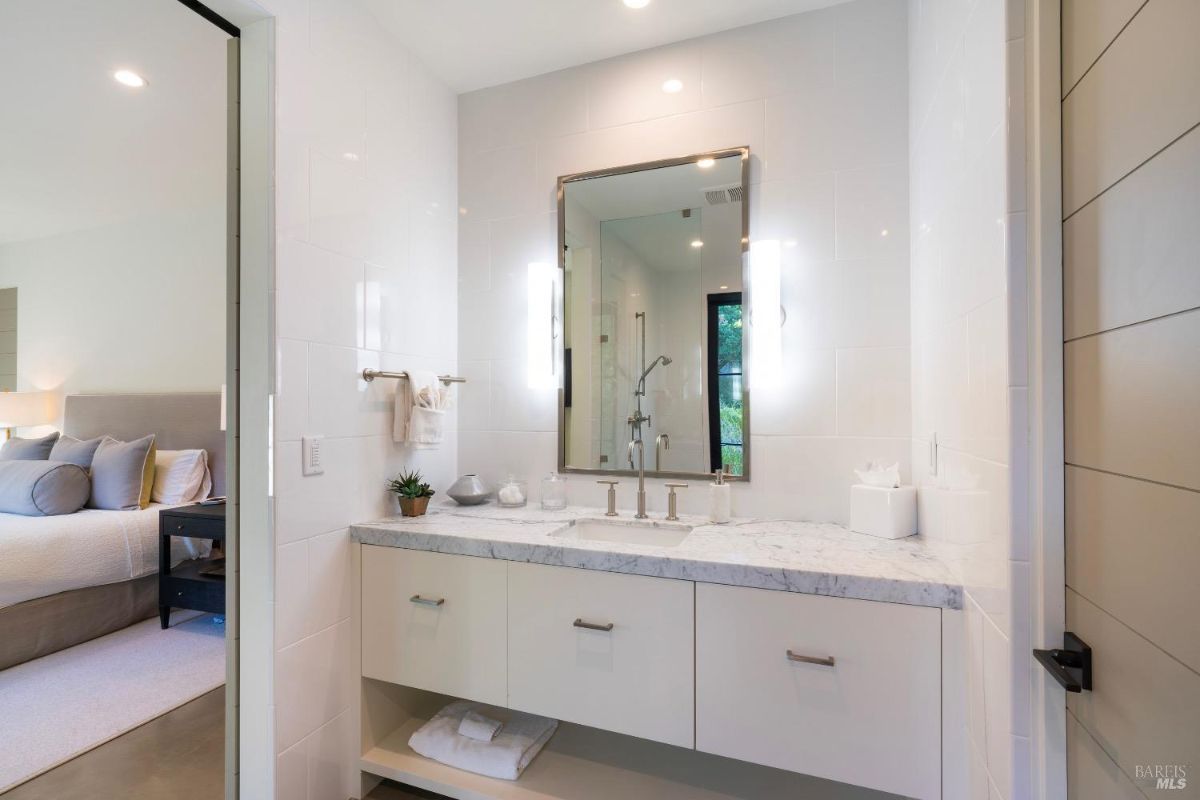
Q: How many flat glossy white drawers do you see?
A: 3